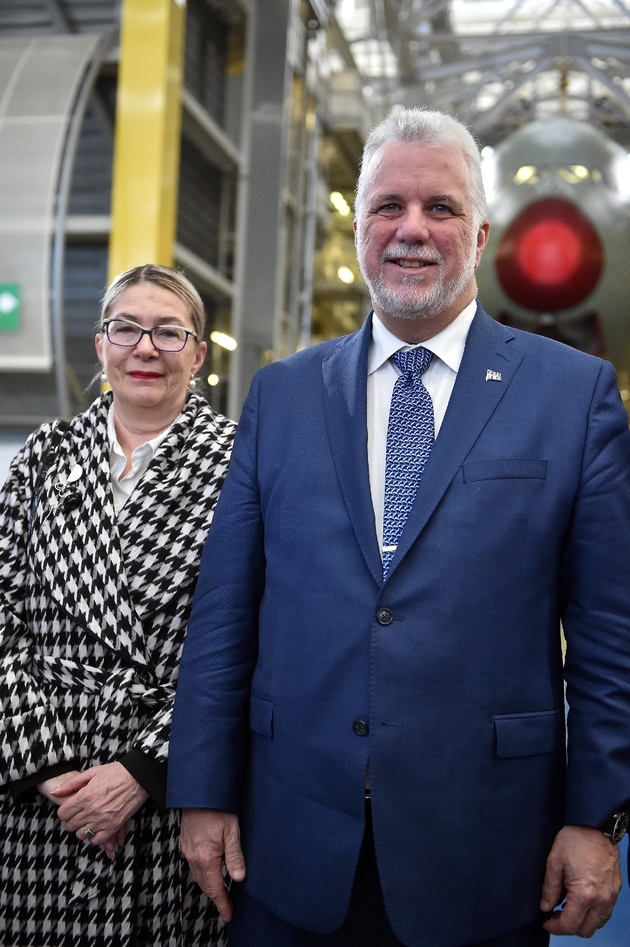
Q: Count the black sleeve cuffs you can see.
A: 2